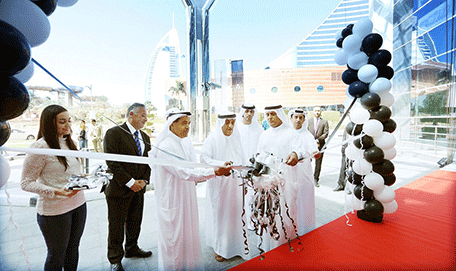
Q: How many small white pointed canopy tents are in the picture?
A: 0